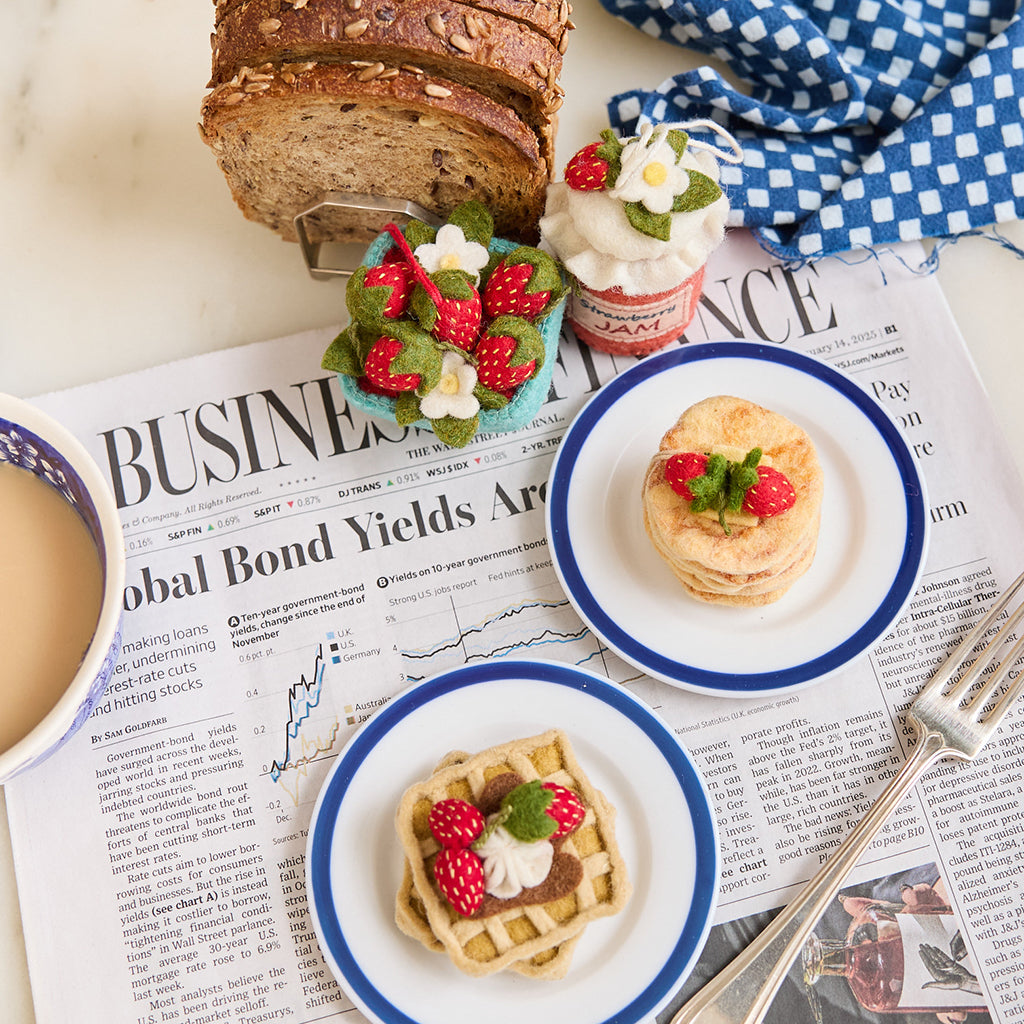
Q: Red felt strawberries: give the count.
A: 11